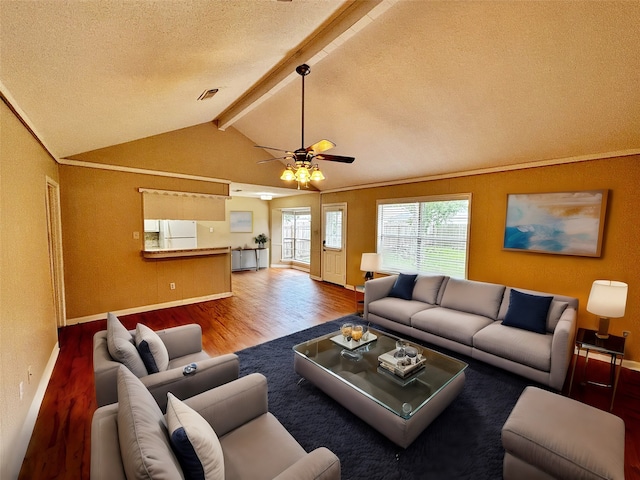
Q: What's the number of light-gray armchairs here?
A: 2